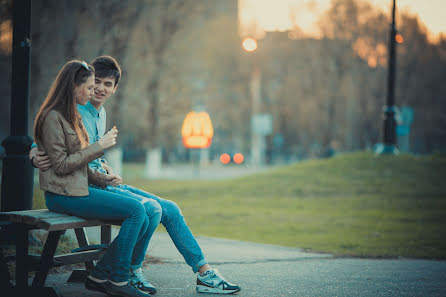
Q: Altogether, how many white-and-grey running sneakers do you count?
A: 2